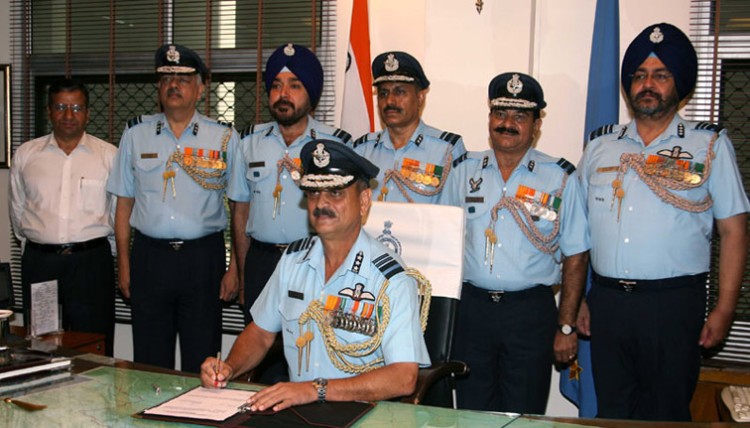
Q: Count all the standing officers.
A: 5